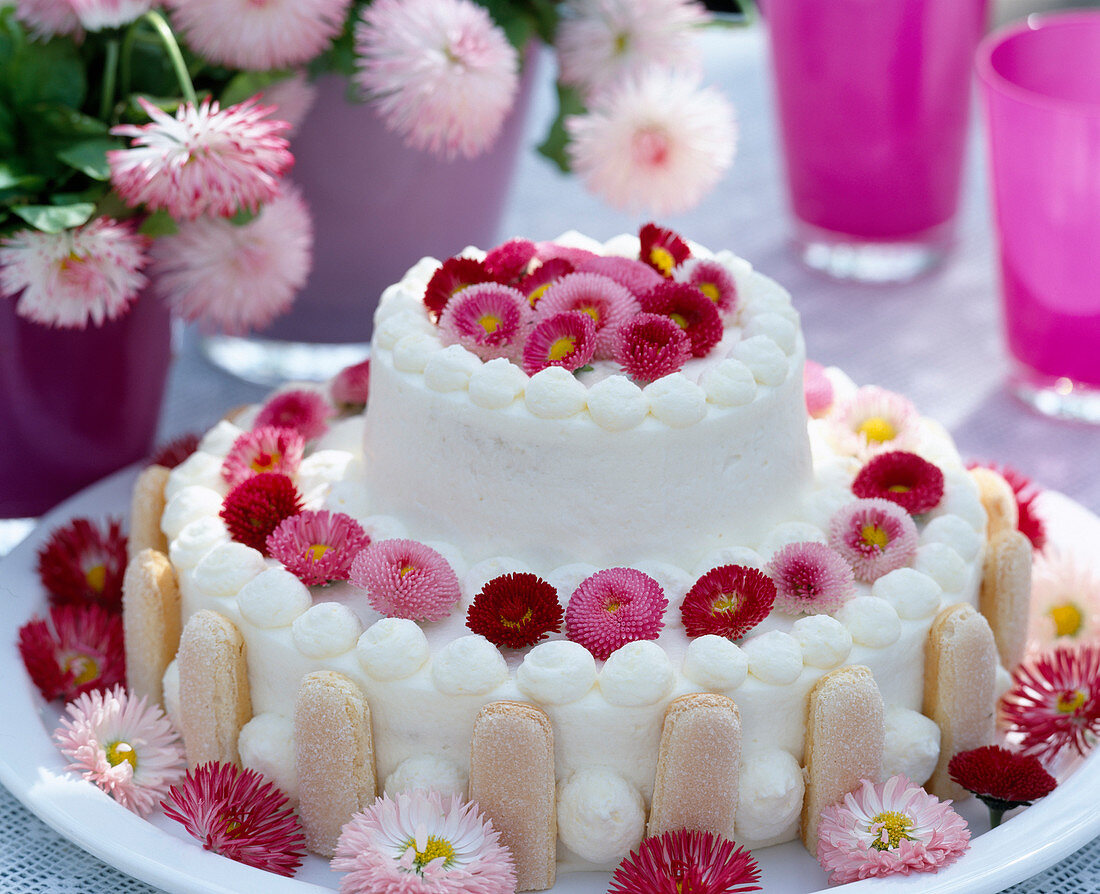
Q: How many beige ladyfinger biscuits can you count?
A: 10